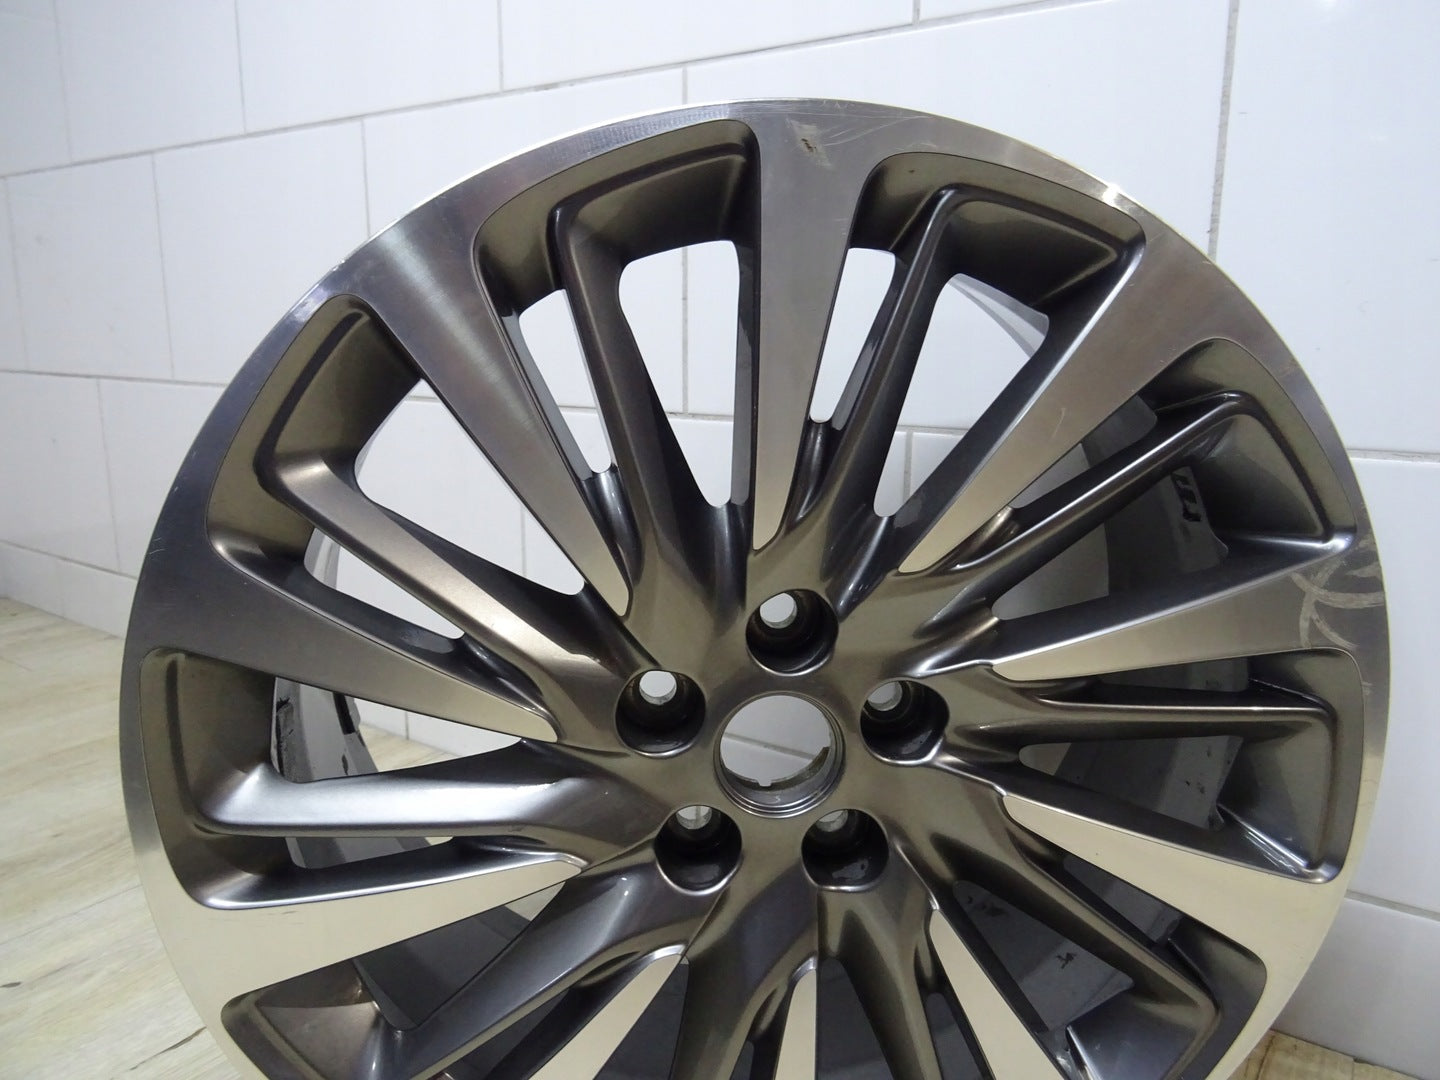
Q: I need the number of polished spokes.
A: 10